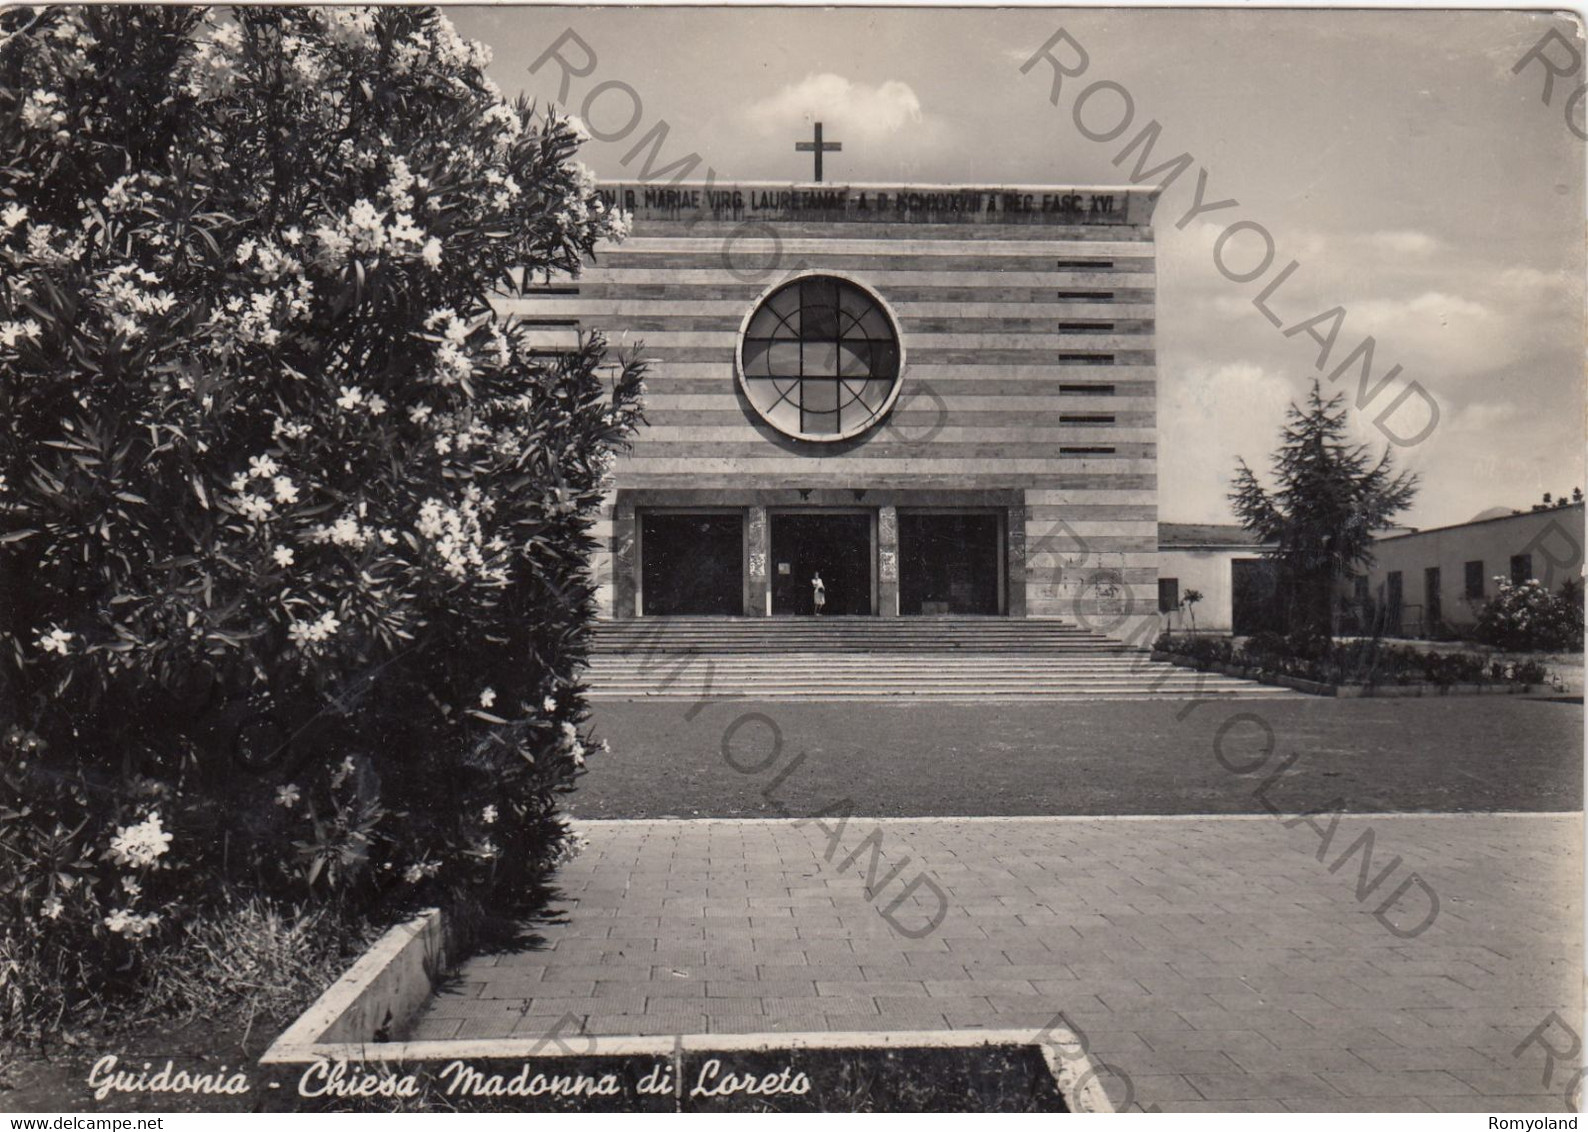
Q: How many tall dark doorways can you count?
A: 3